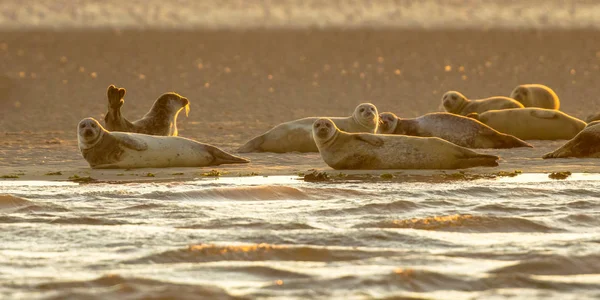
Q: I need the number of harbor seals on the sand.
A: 9